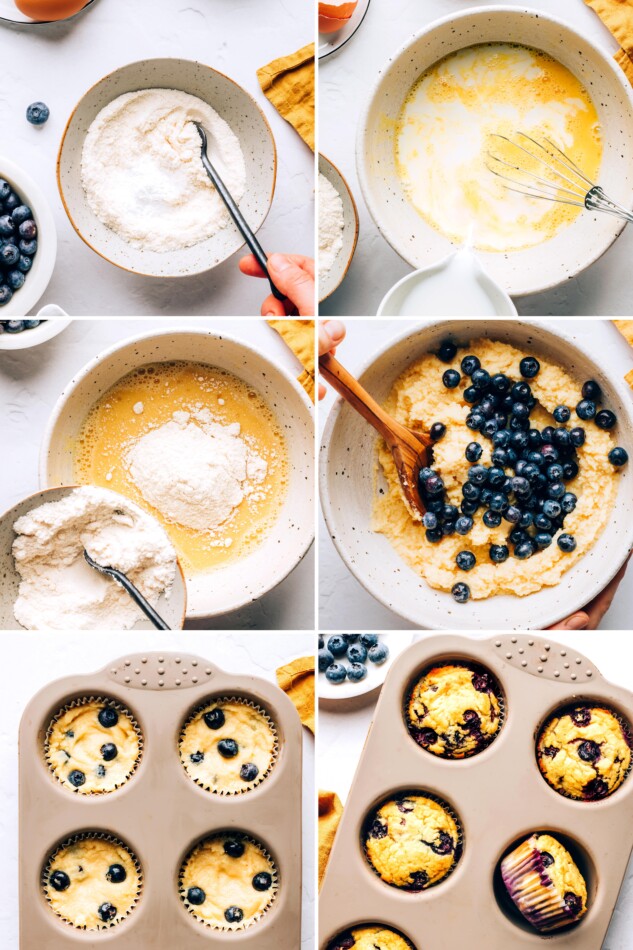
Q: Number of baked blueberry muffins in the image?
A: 5